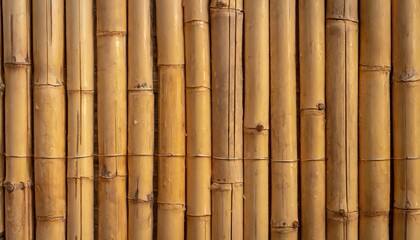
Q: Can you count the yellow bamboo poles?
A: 14